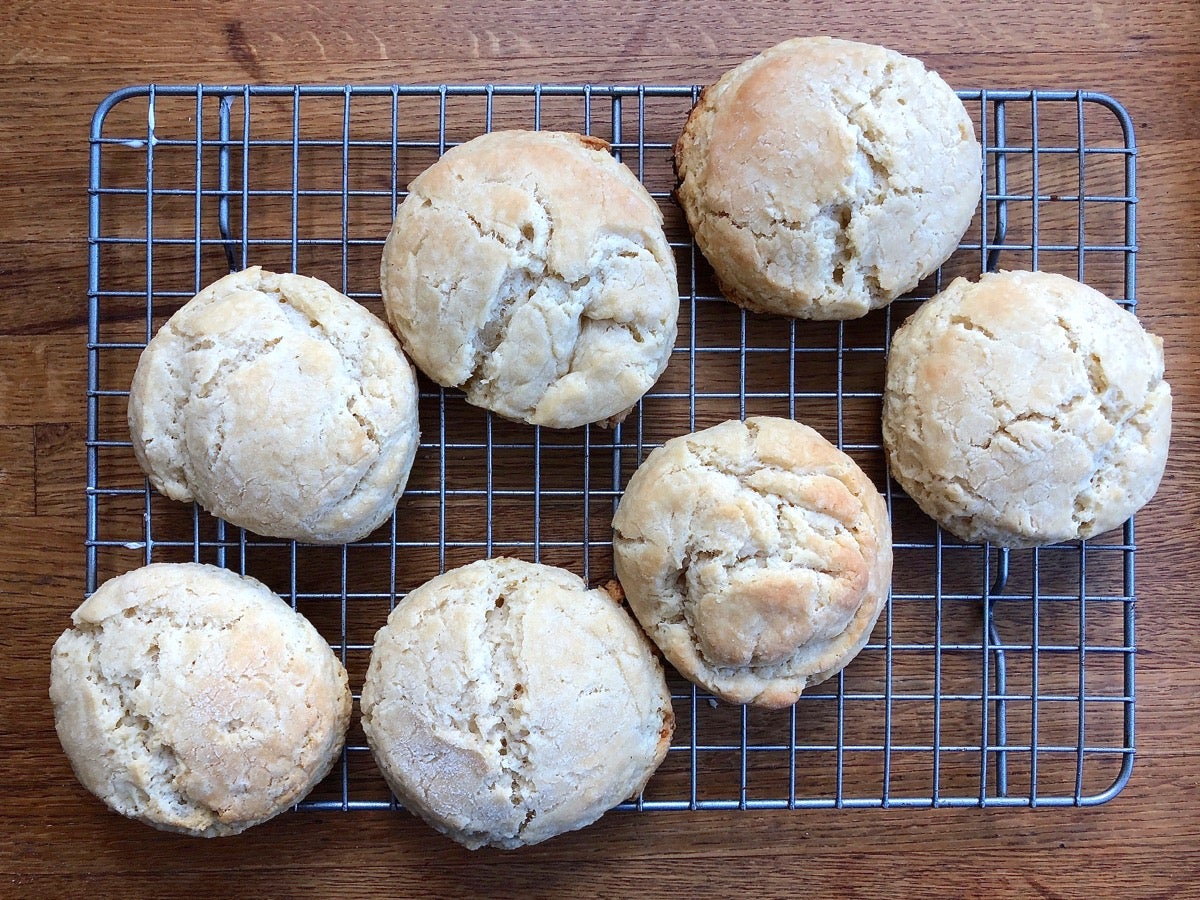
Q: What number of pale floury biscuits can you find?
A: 7